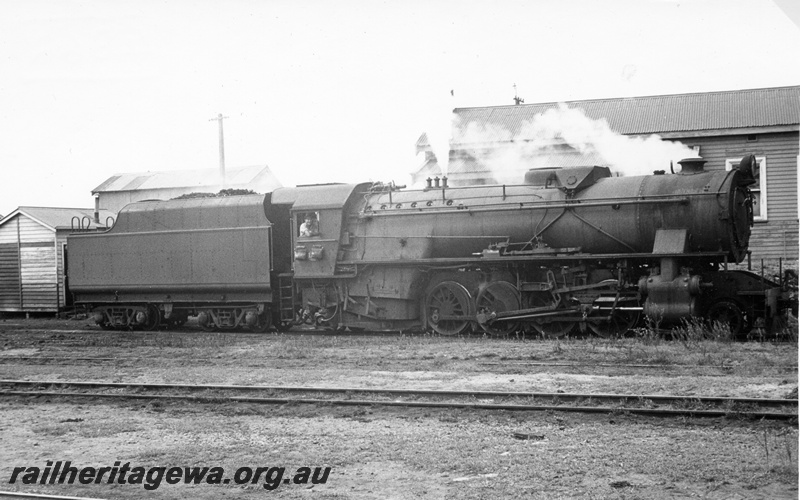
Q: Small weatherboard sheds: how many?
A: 1